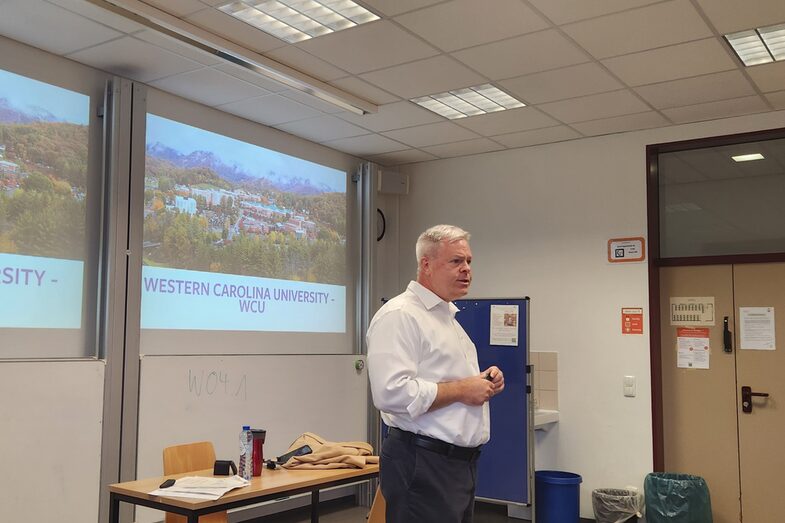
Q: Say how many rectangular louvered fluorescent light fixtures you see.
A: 3